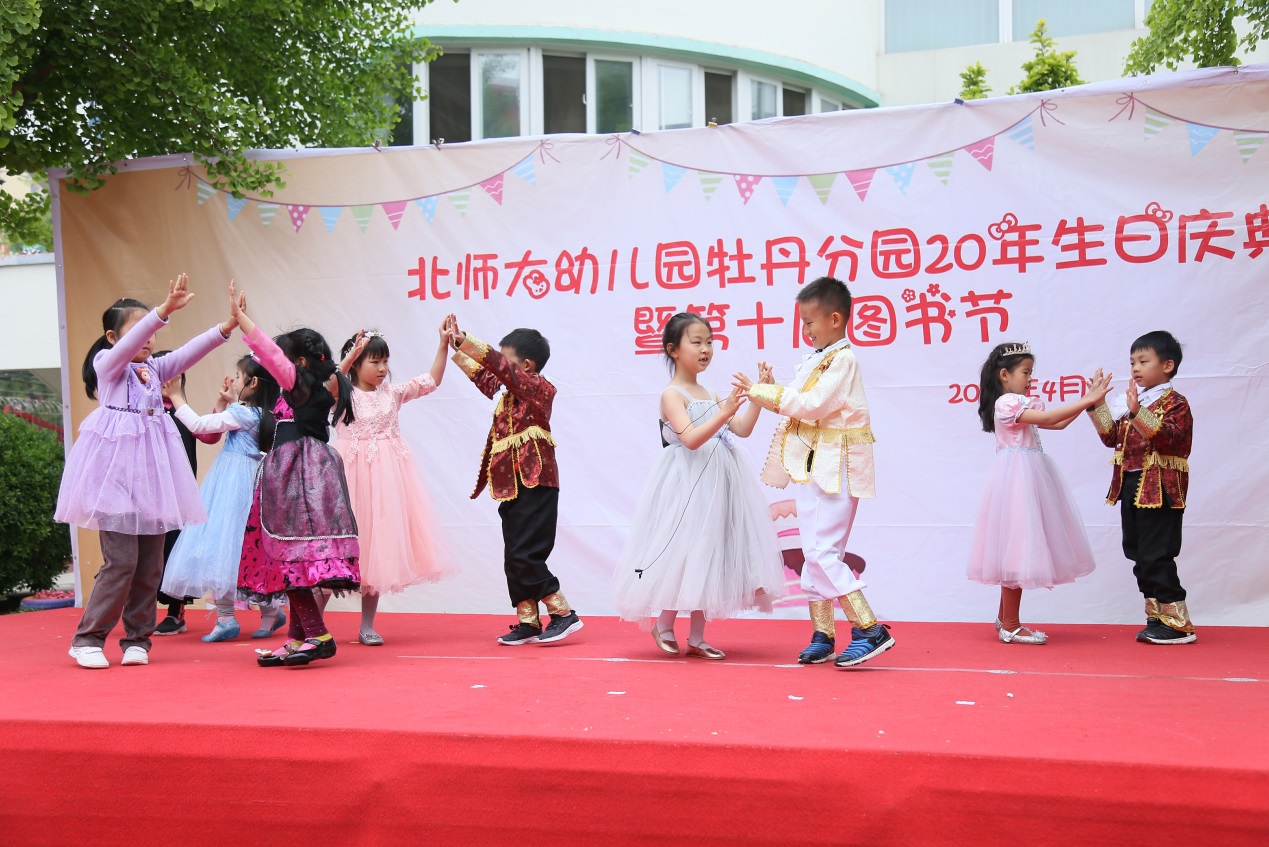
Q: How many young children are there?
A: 10